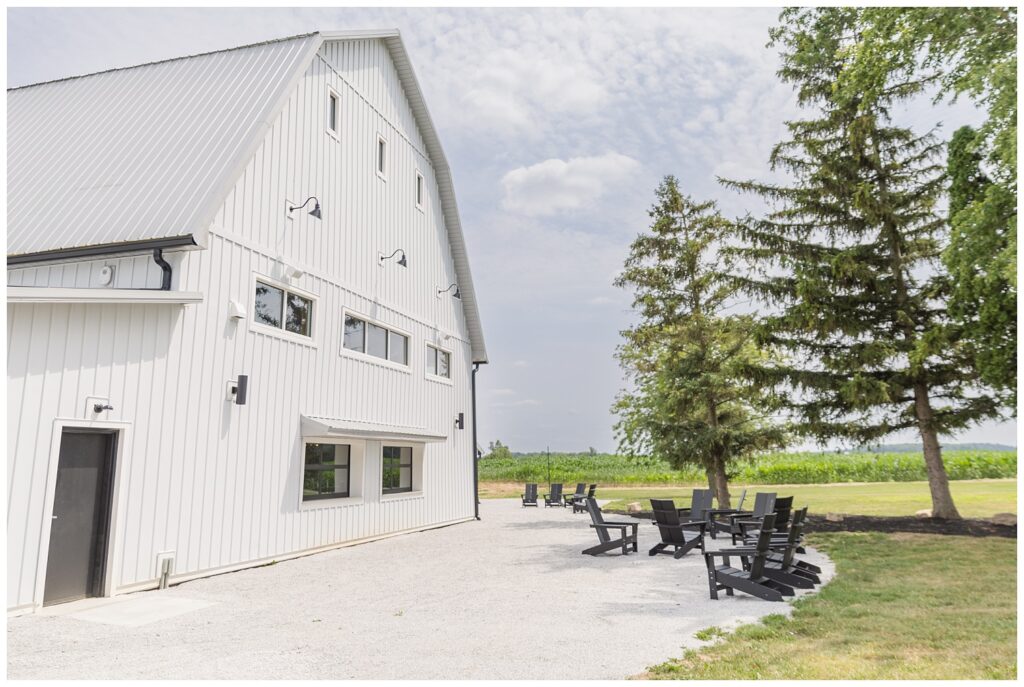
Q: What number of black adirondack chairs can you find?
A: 13